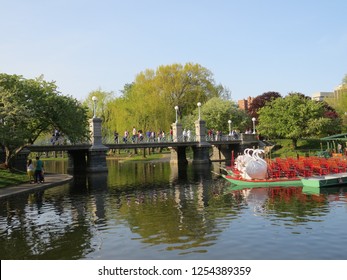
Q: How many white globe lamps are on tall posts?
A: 5